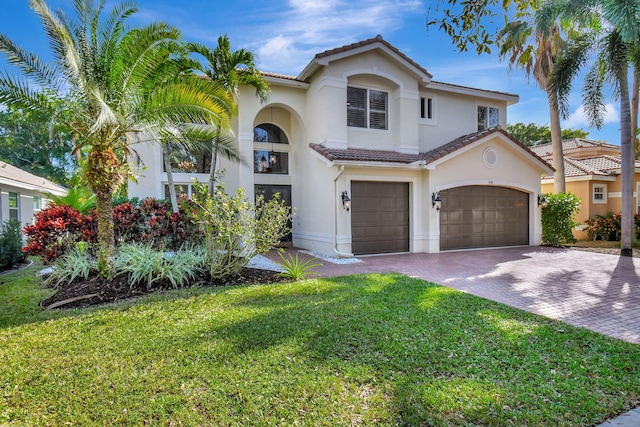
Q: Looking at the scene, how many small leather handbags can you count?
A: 0